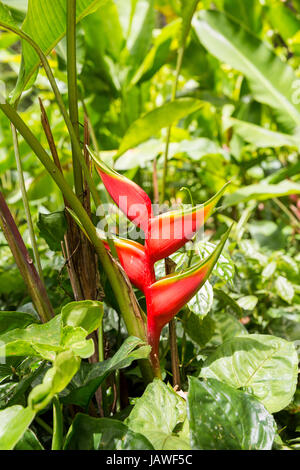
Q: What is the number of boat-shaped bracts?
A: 4